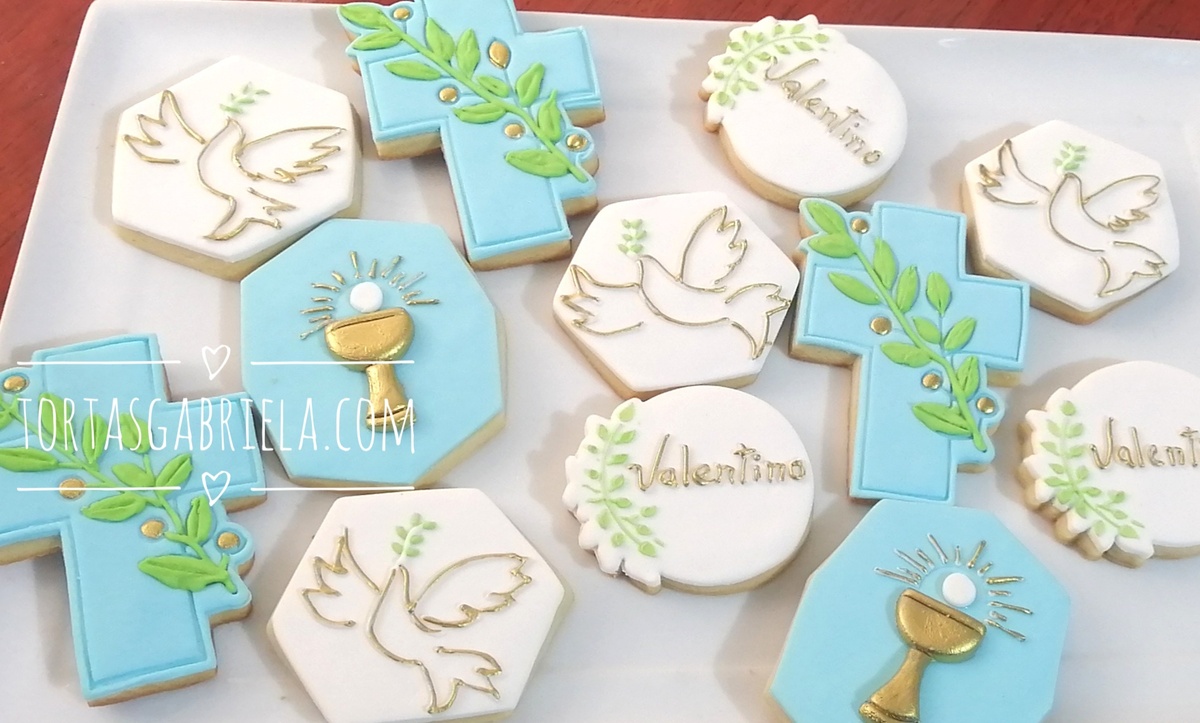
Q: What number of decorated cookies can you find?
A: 12